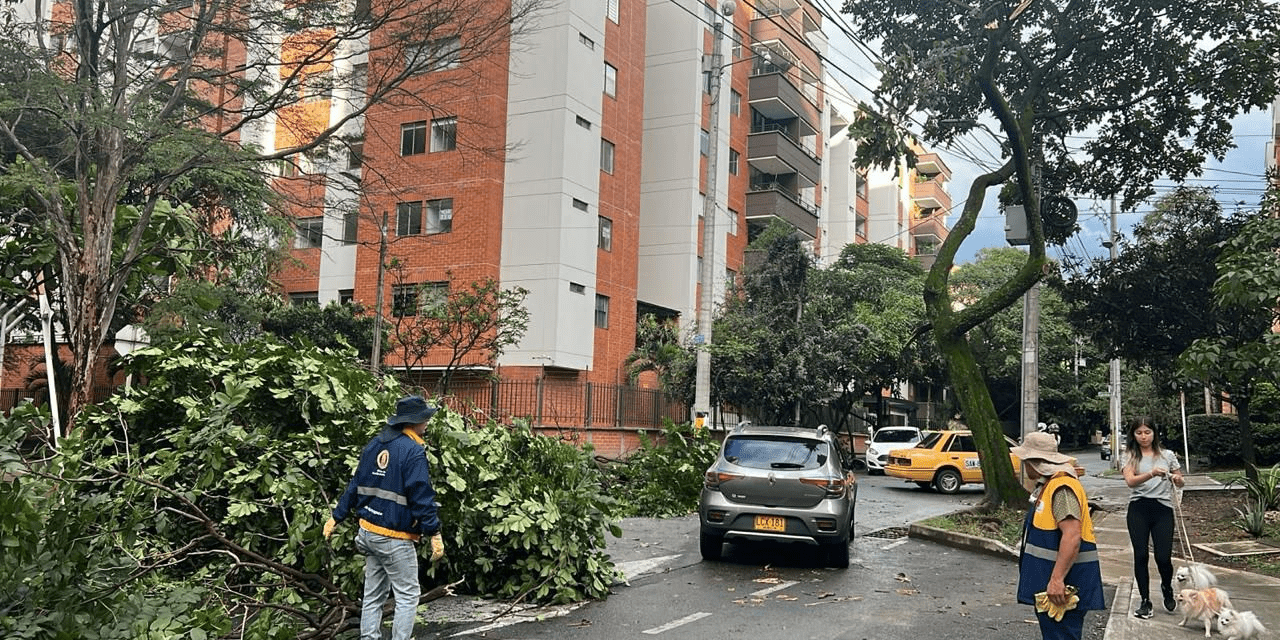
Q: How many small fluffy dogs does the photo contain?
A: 3